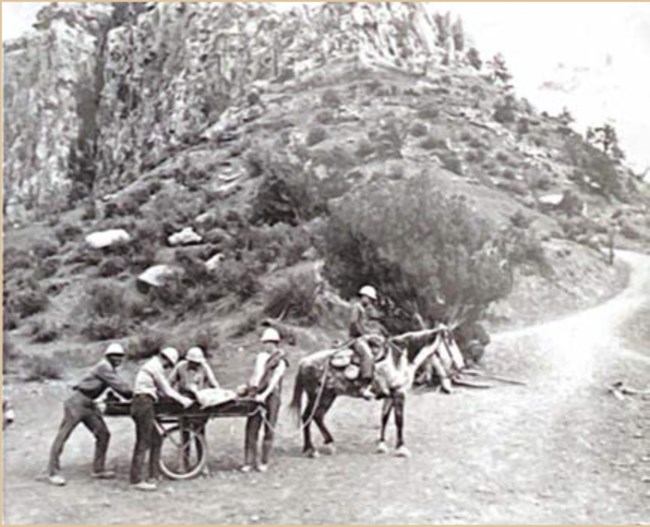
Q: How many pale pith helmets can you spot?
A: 5